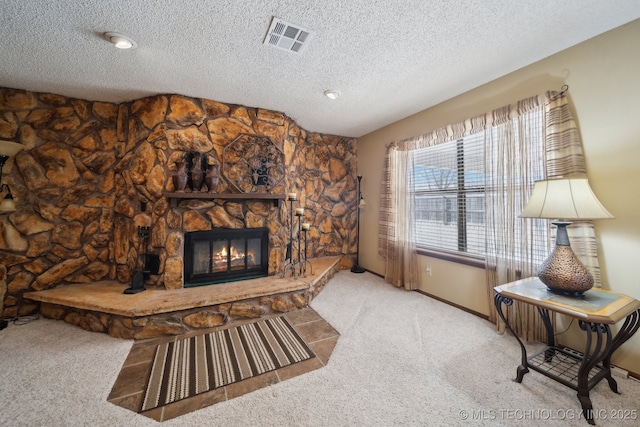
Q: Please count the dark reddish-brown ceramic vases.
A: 3